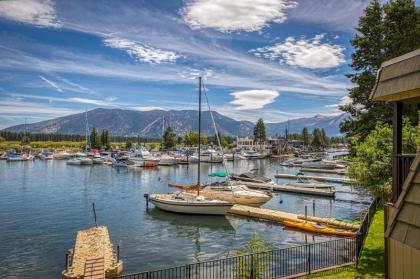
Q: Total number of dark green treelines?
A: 1